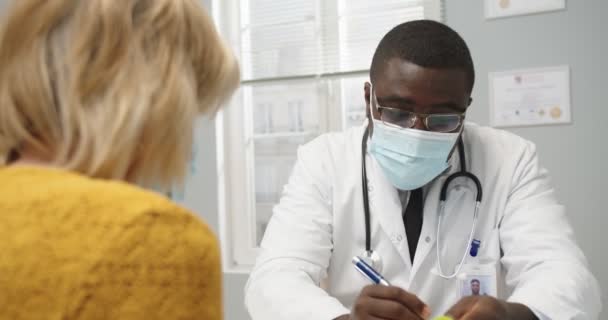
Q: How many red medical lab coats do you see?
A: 0